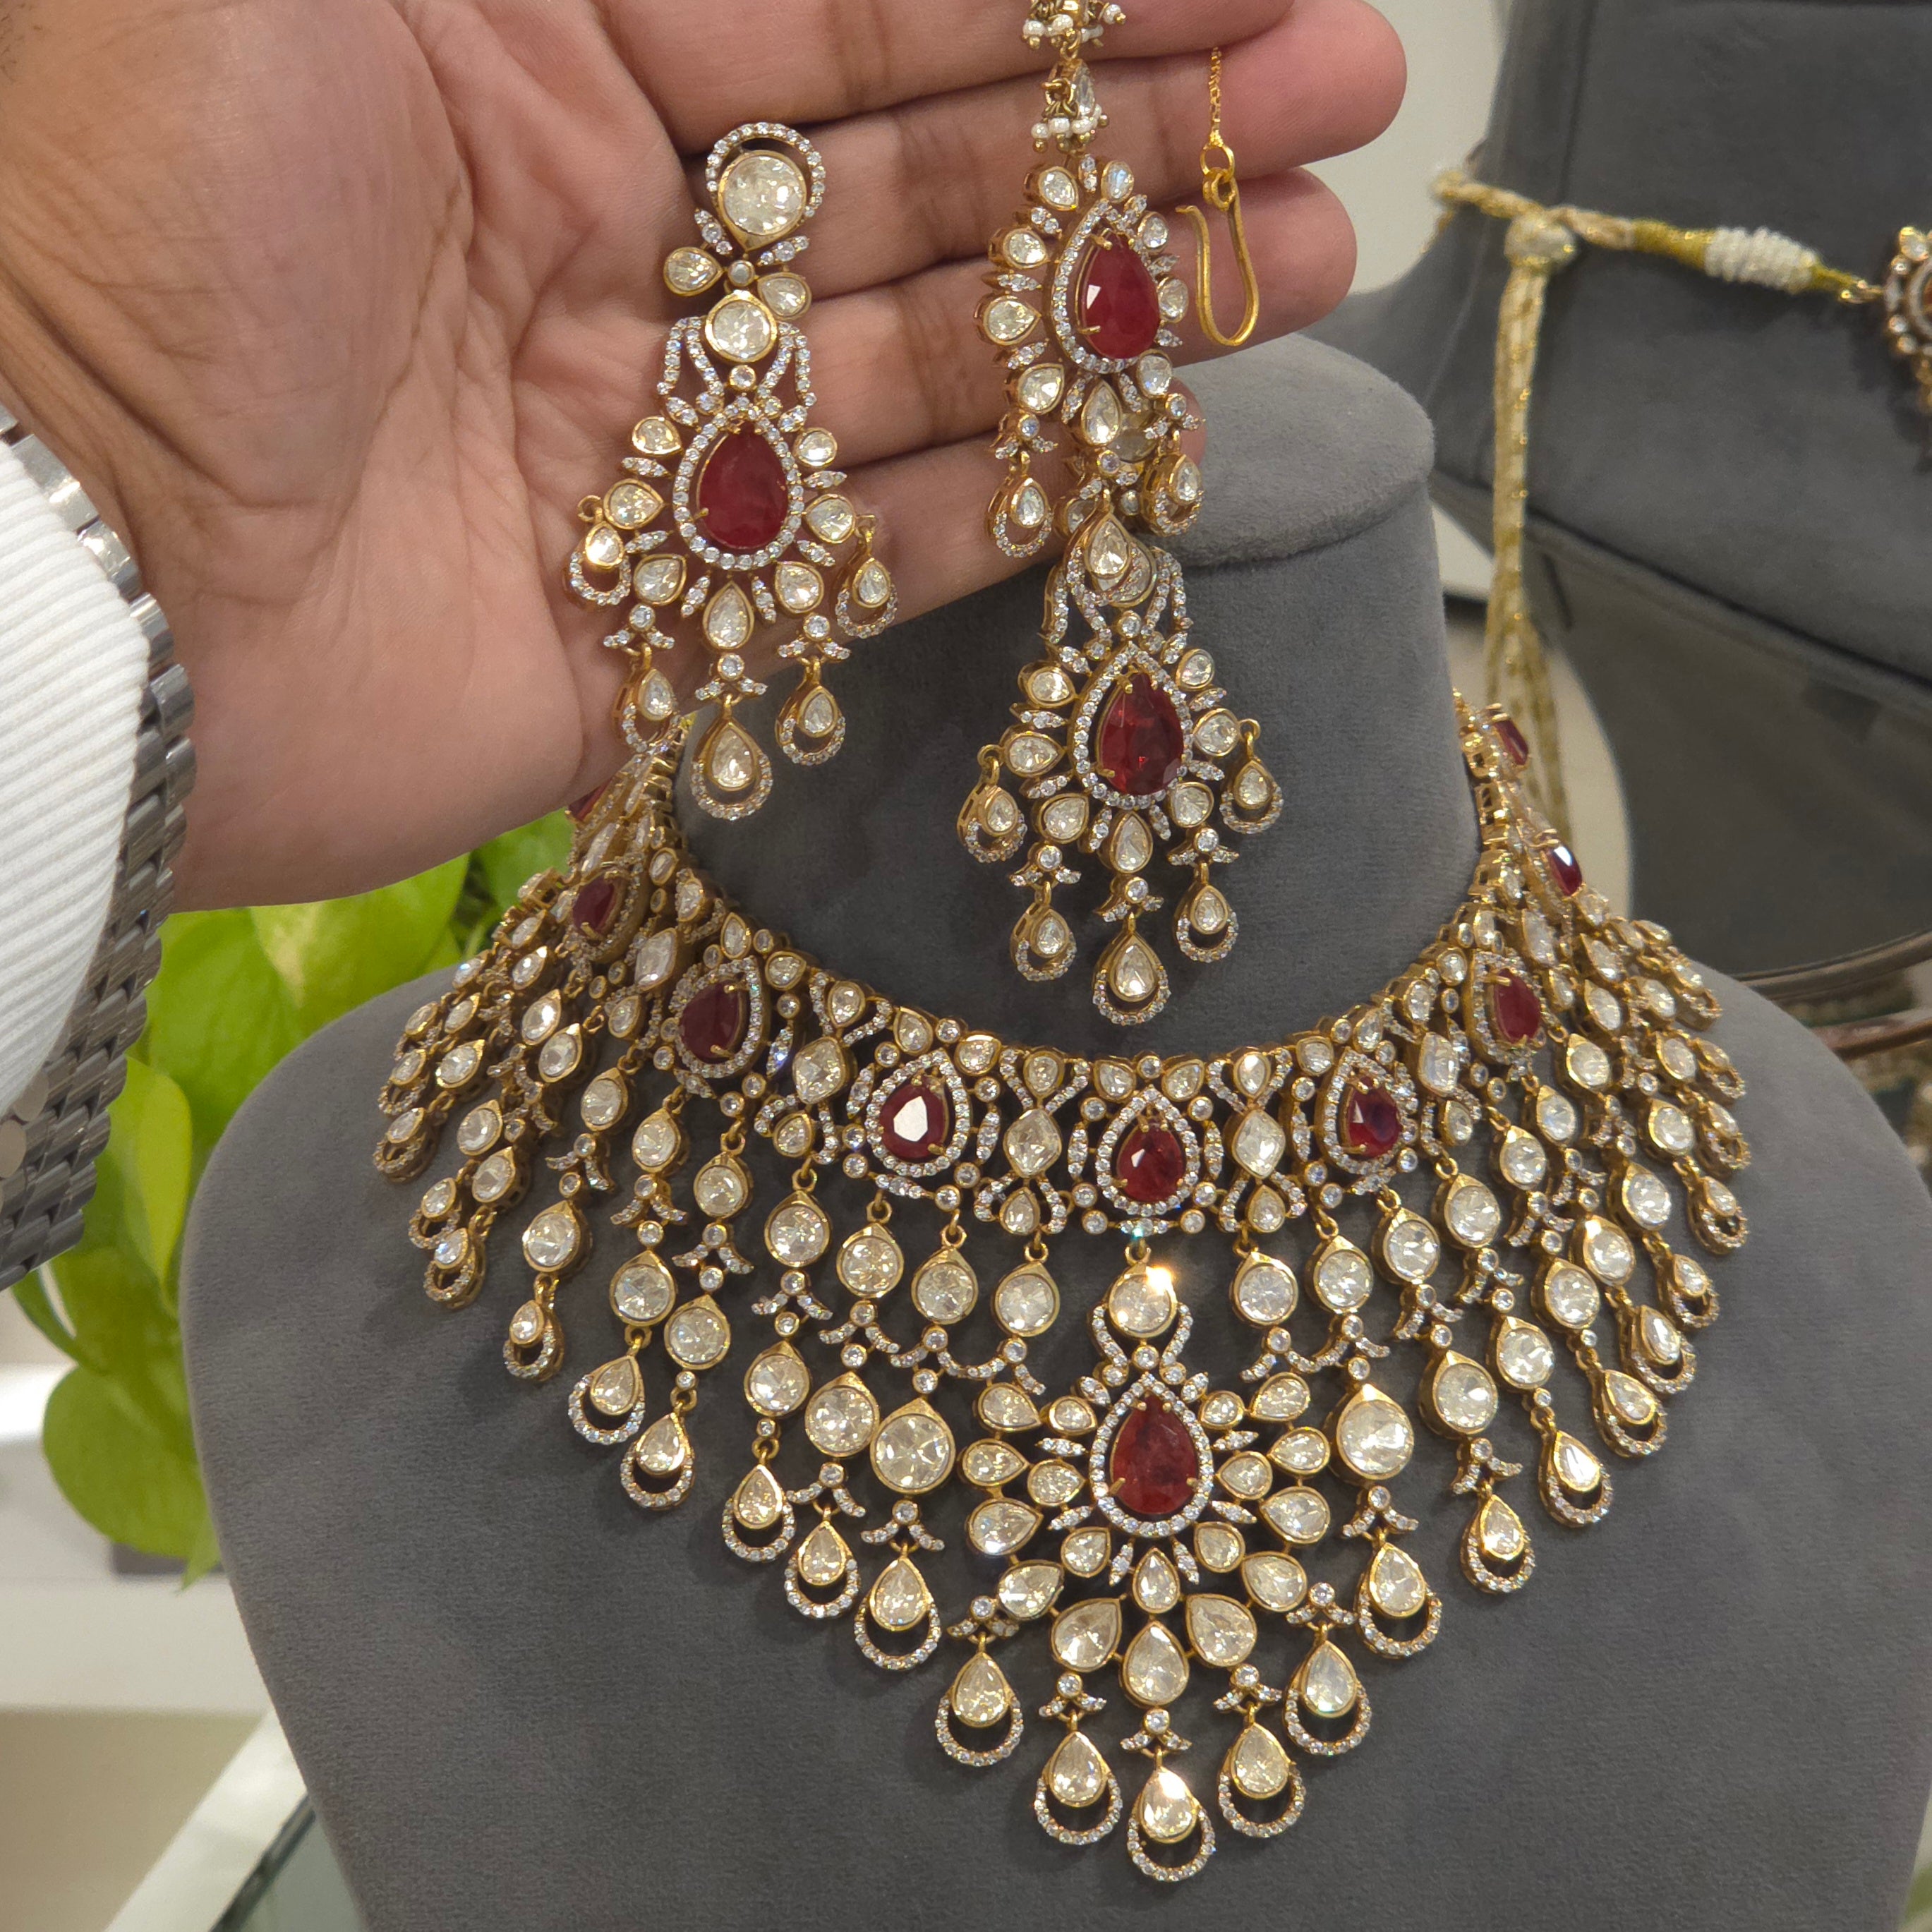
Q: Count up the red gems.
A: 13